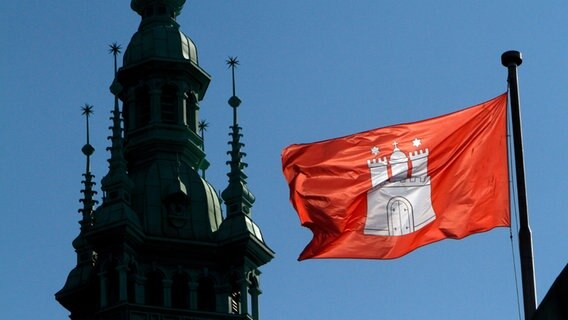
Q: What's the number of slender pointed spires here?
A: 4